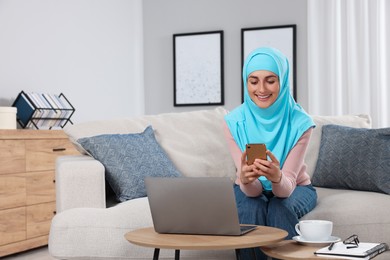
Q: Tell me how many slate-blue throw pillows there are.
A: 2